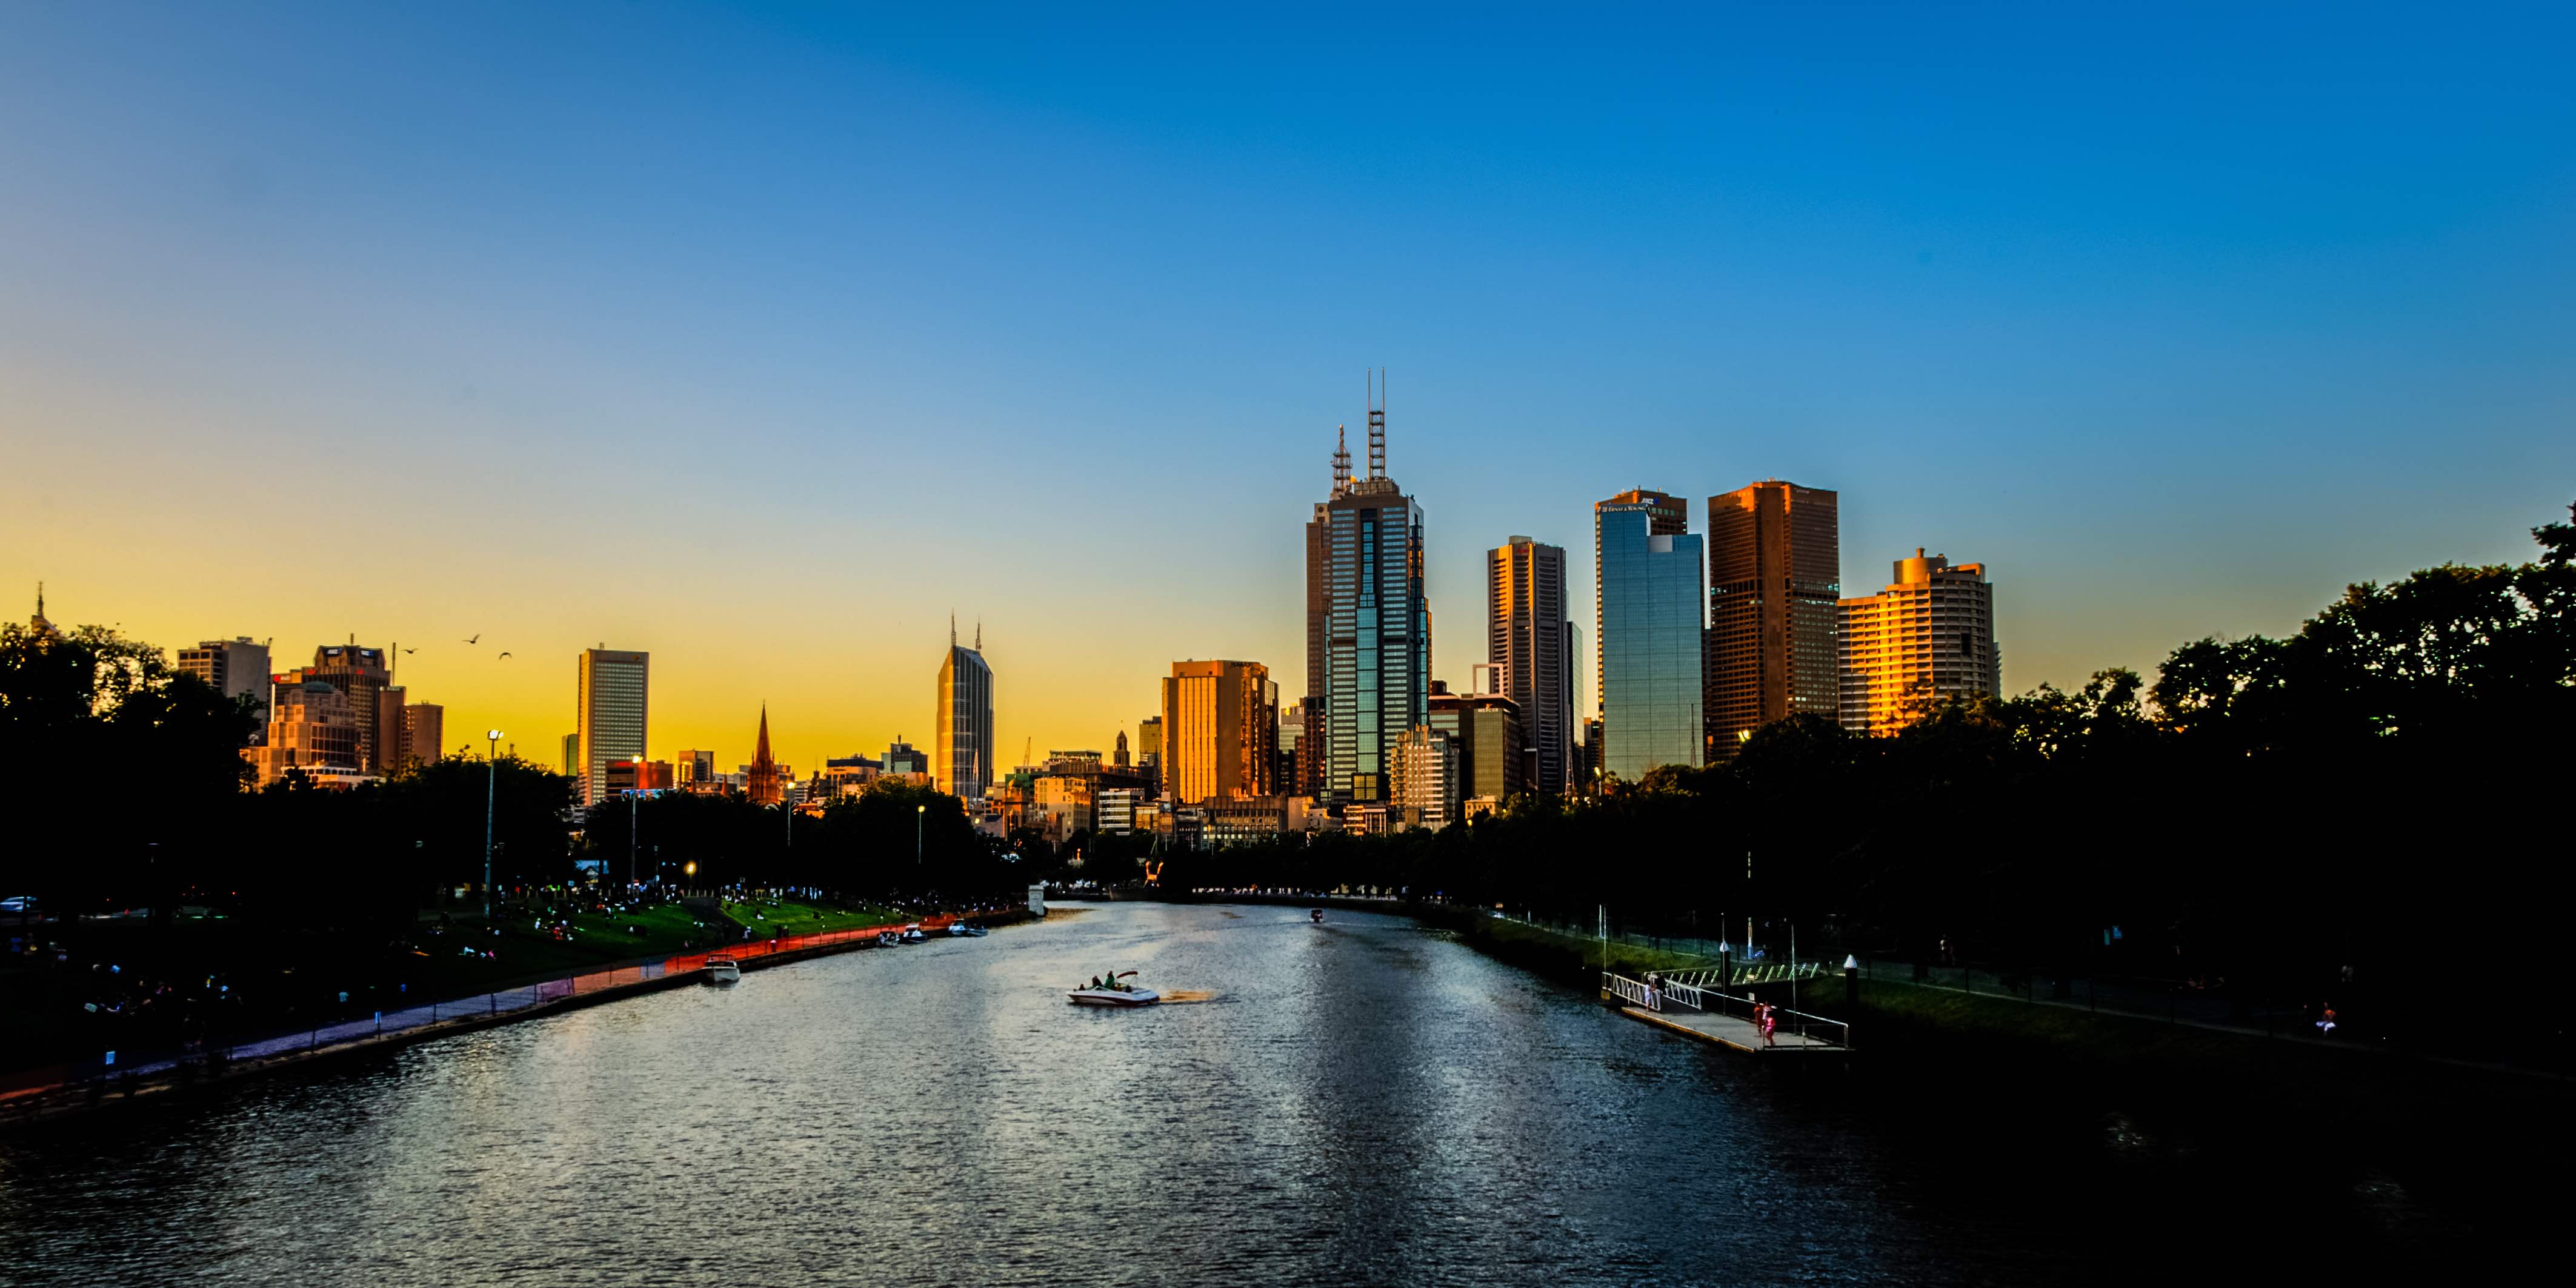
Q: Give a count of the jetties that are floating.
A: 1